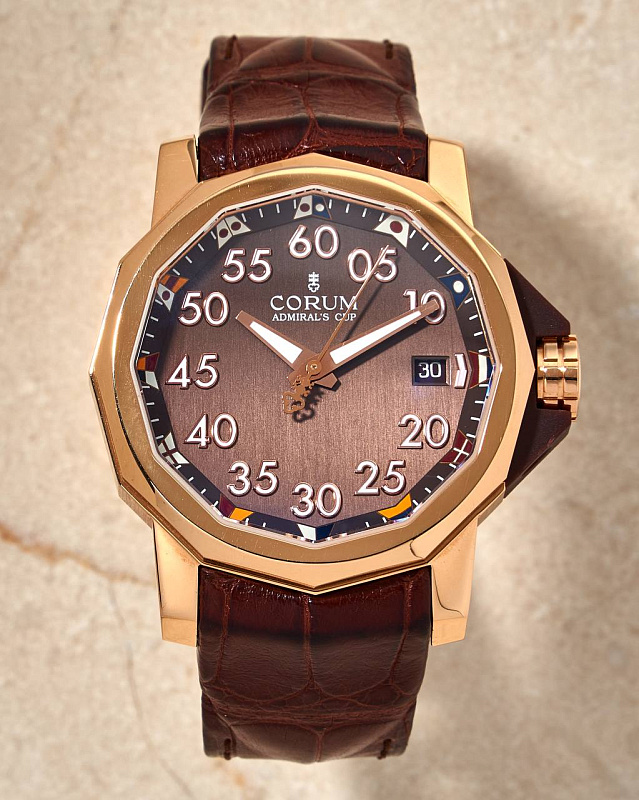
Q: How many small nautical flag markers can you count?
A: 12